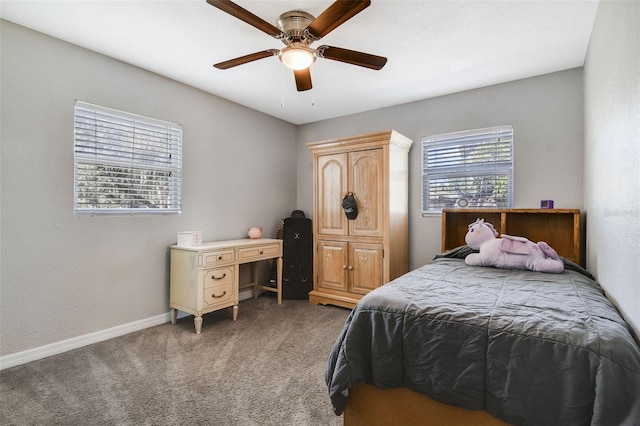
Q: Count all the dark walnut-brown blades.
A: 5